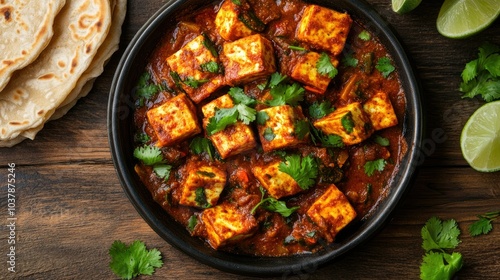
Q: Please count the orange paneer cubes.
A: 14